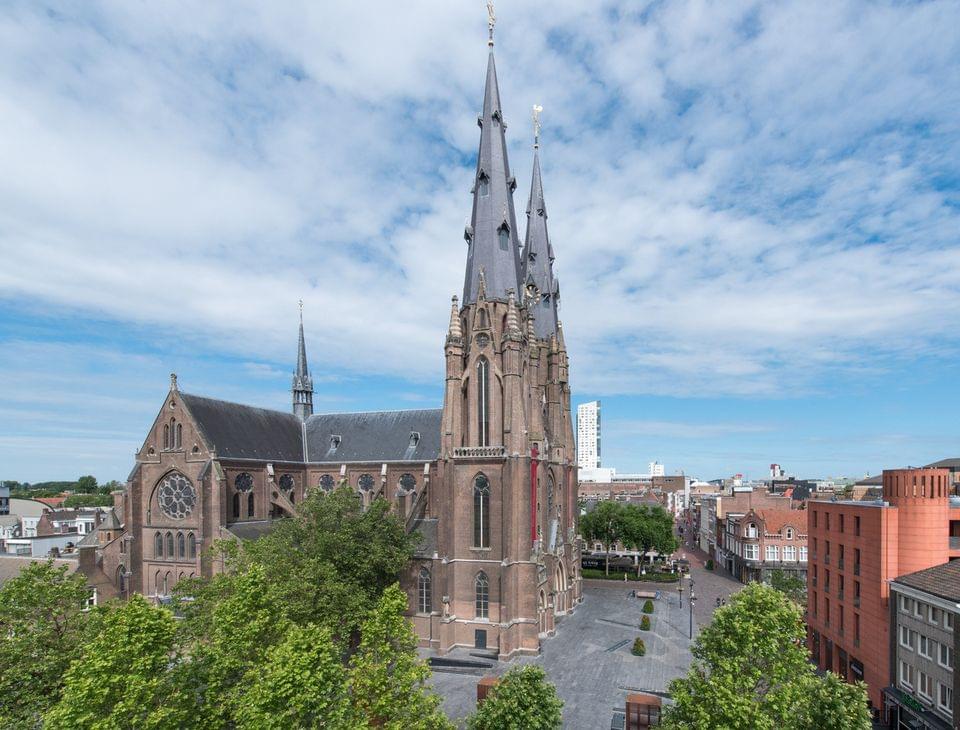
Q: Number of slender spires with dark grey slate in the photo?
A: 3